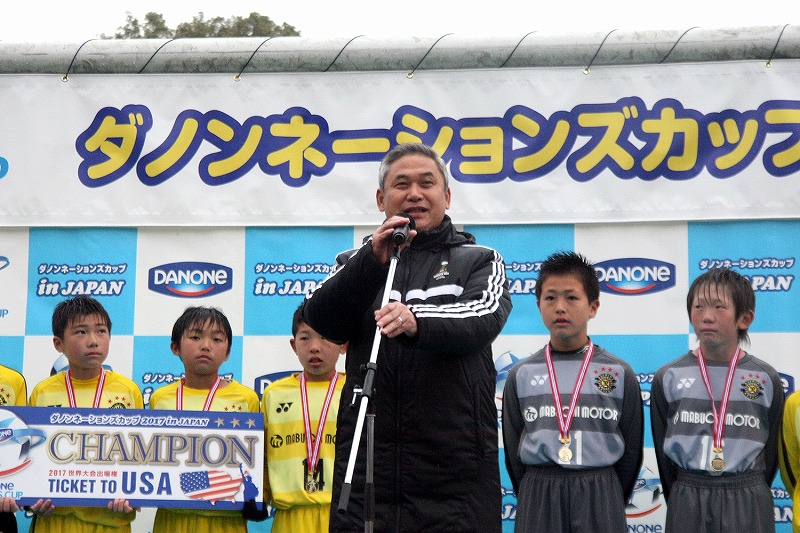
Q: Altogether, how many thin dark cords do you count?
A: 9